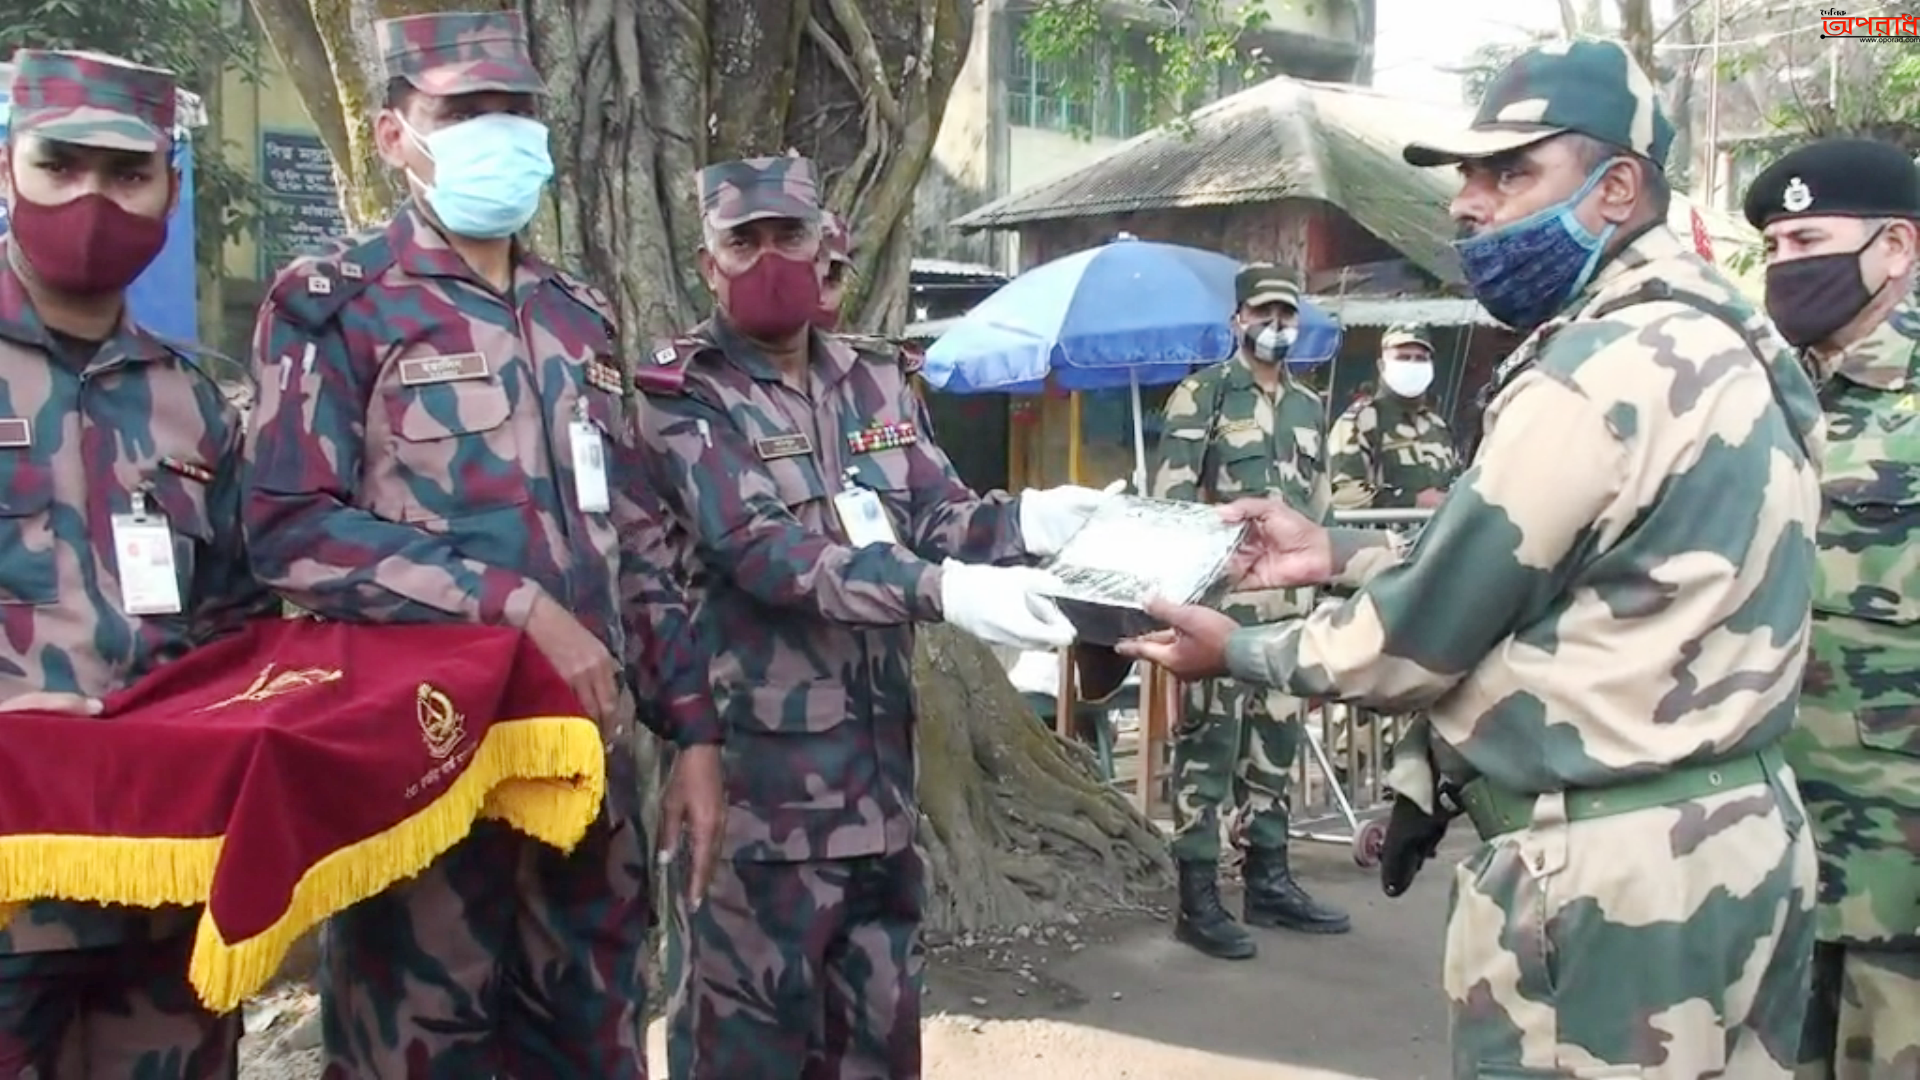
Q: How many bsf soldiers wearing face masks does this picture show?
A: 4